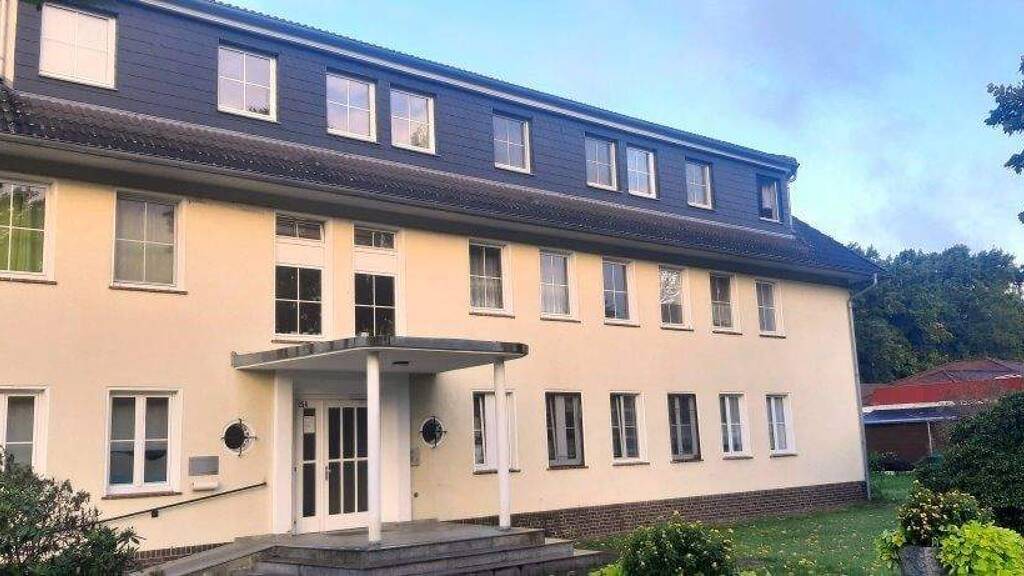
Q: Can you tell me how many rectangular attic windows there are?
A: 9